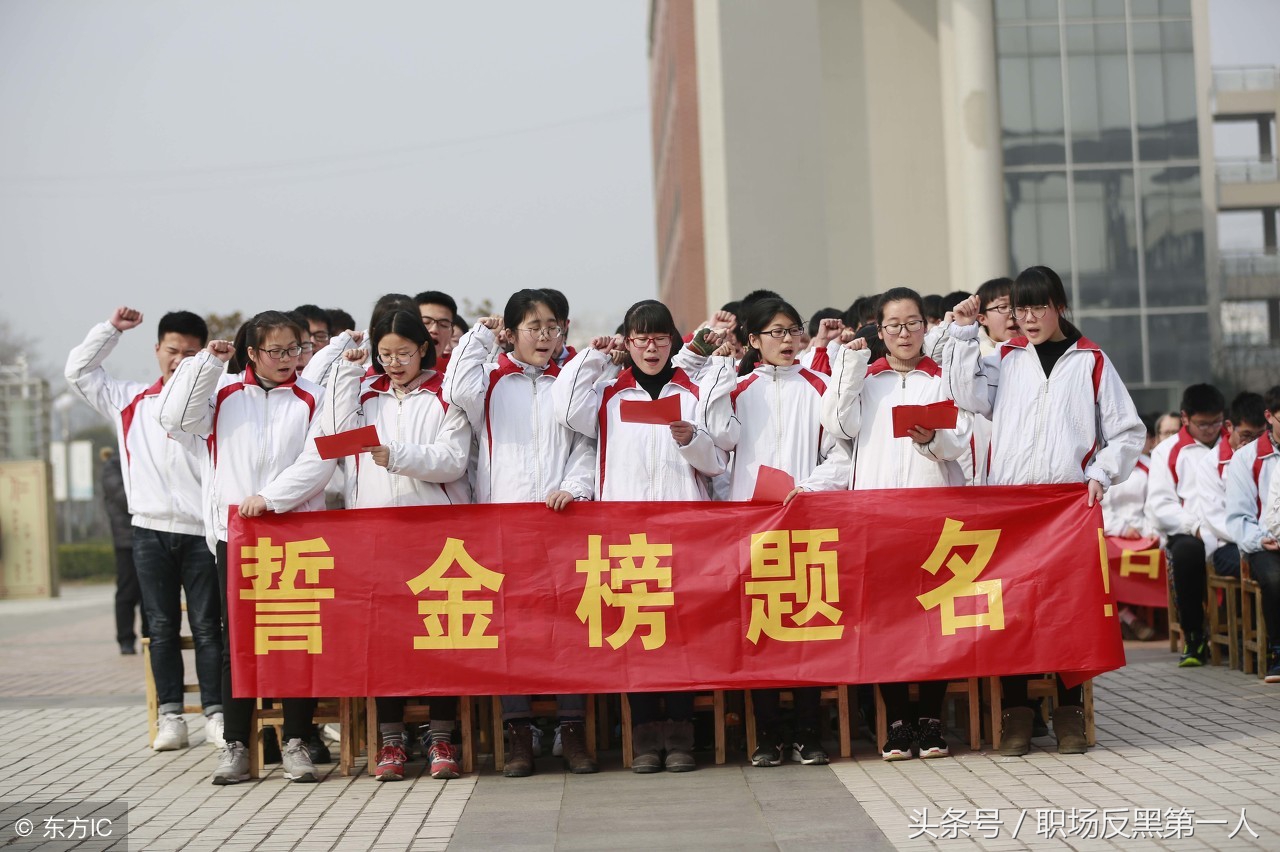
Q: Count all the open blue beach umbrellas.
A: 0